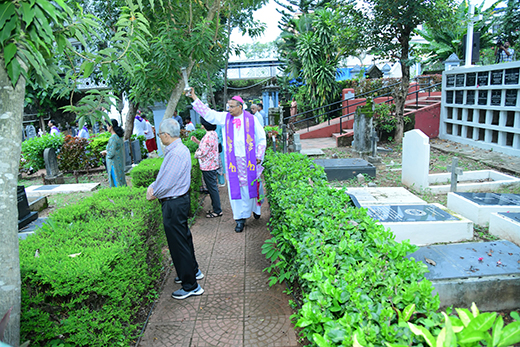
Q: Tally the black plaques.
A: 12